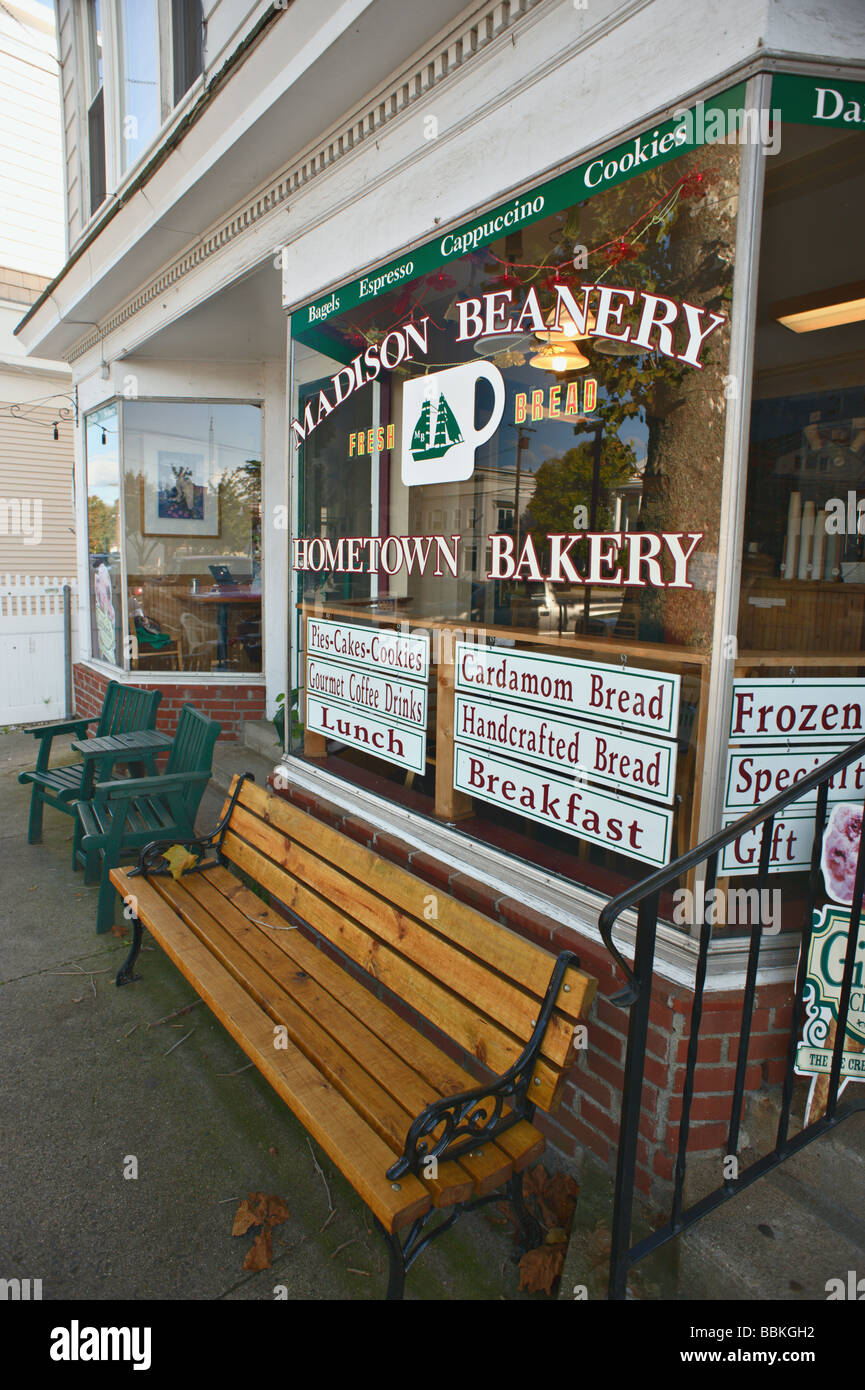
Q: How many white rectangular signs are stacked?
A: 9